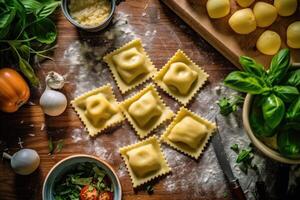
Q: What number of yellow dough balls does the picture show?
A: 7